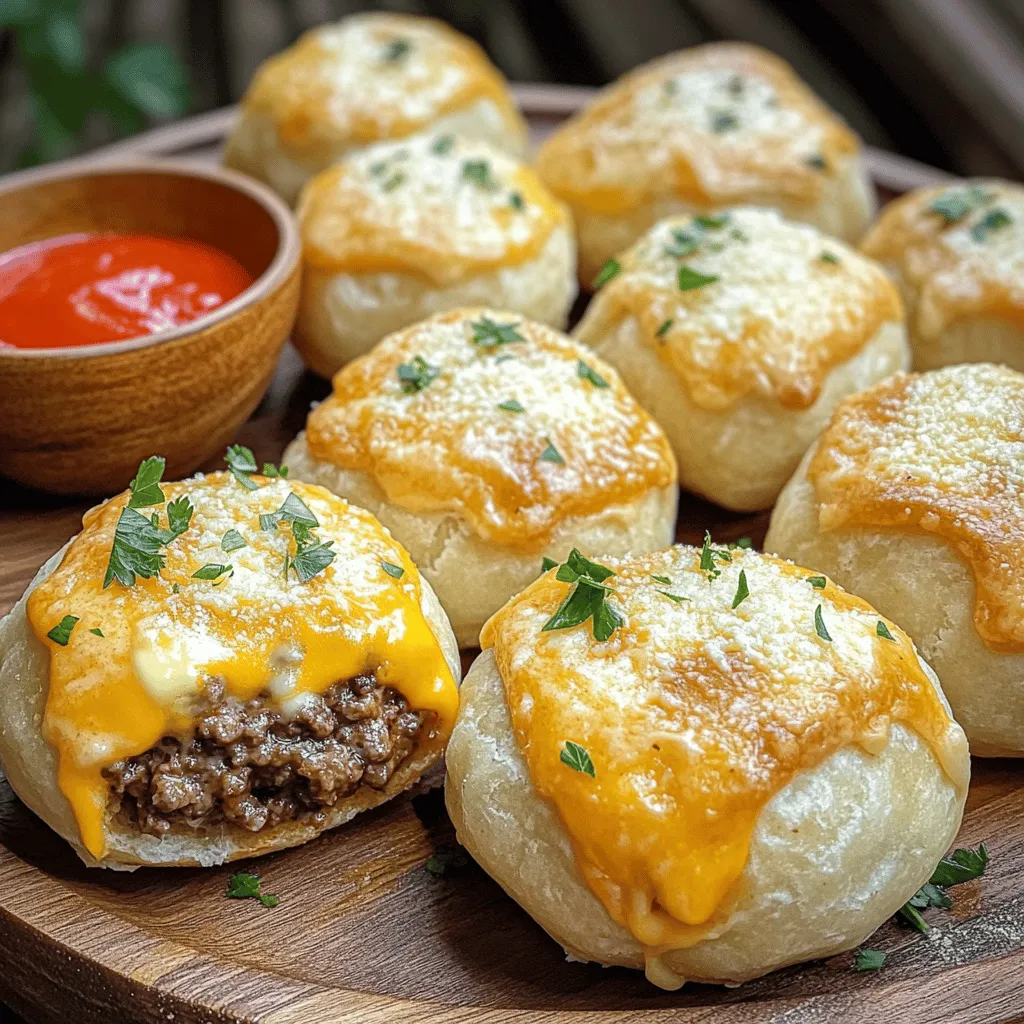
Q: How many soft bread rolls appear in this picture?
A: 9